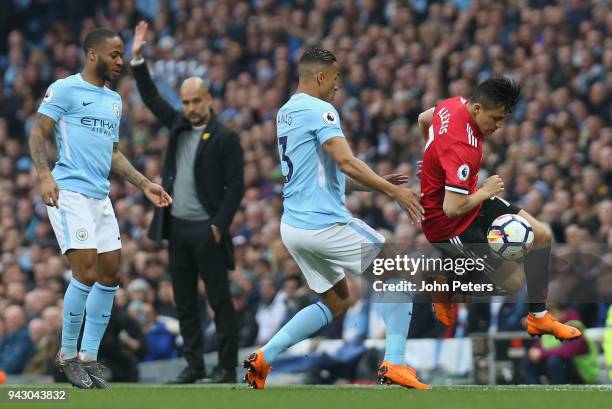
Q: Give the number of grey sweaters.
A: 1